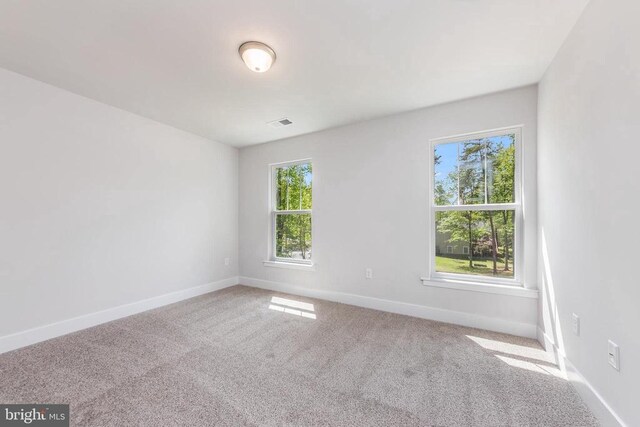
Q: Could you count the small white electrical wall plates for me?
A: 4